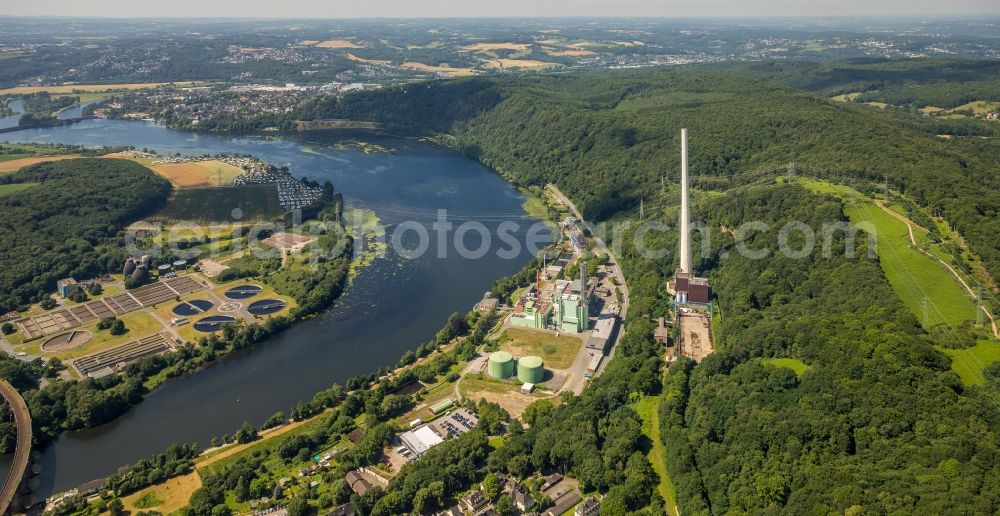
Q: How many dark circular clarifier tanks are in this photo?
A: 4